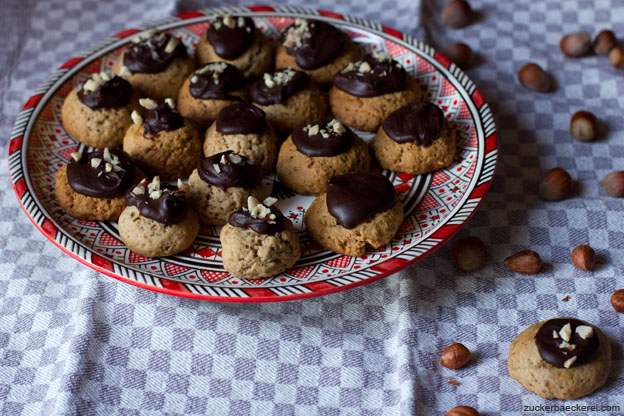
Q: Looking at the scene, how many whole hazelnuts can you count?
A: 15